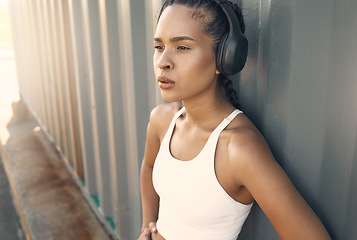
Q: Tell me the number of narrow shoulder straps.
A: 2